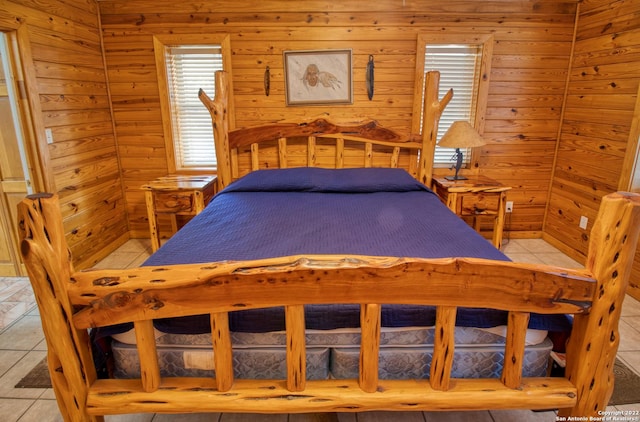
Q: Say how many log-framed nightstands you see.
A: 2